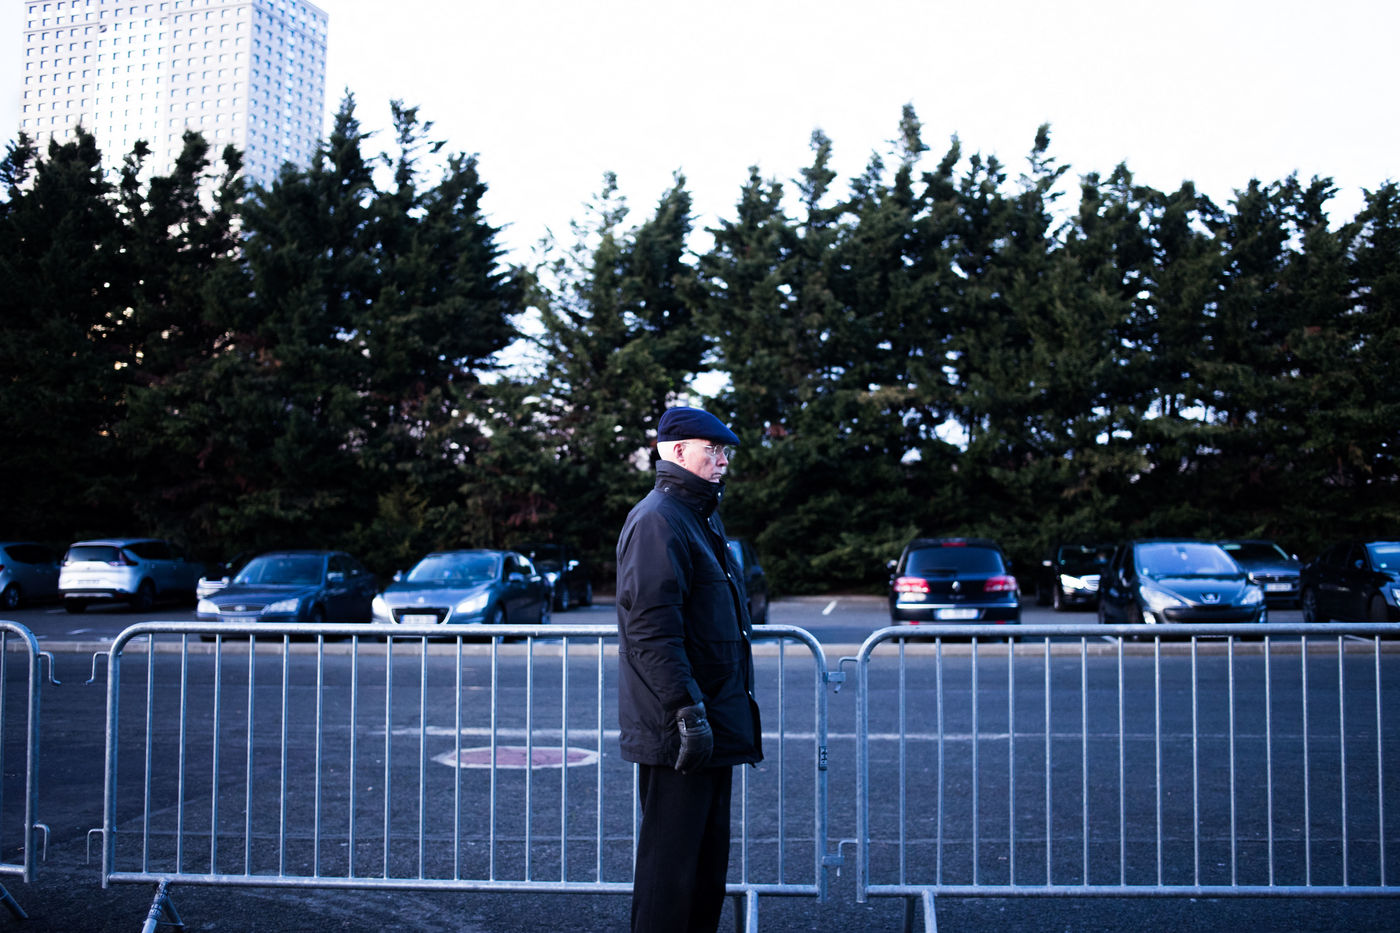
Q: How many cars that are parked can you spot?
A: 12